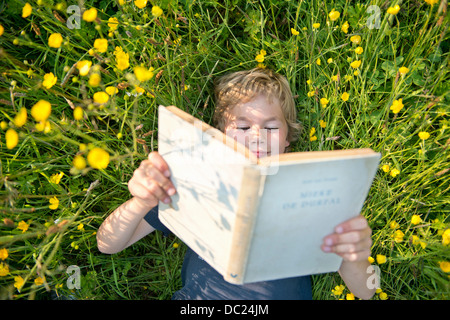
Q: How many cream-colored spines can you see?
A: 1